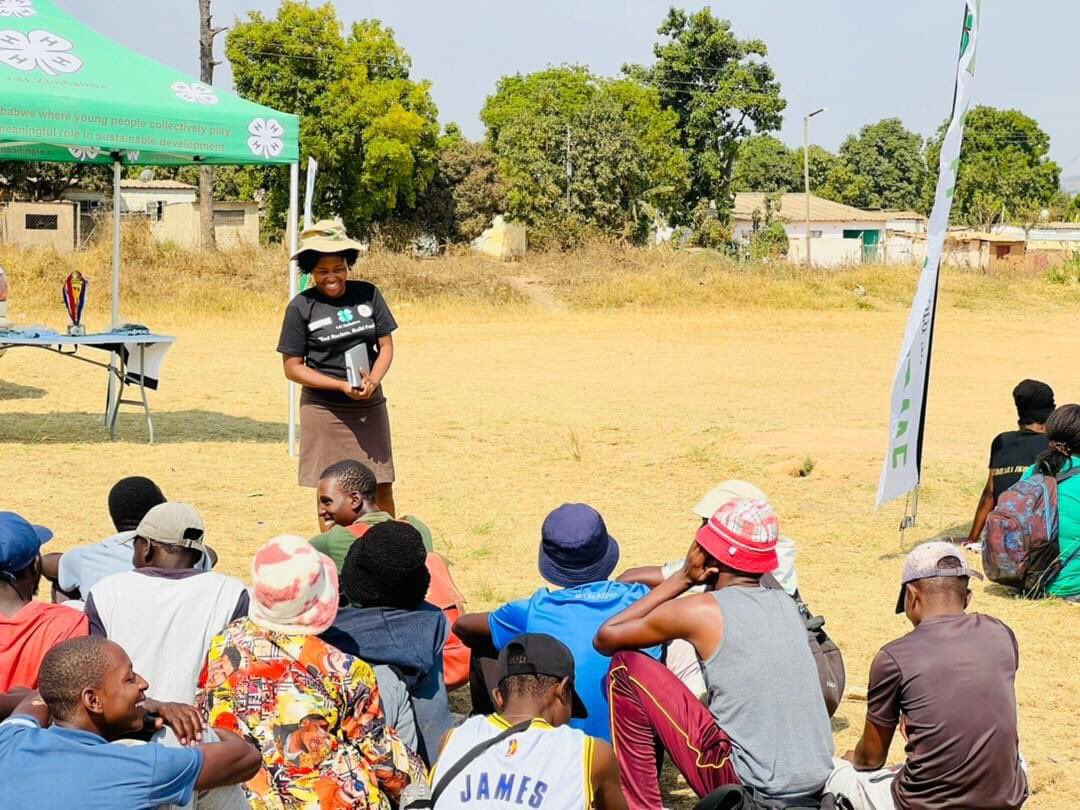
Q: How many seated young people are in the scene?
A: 14